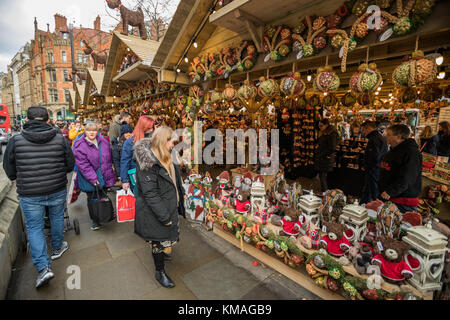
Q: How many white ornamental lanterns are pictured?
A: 4